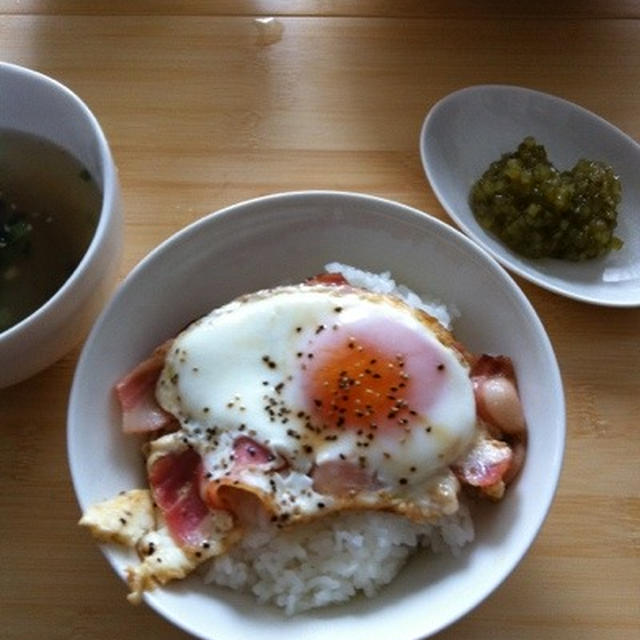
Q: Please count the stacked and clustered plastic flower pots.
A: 0